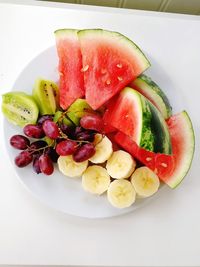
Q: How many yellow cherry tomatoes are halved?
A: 0